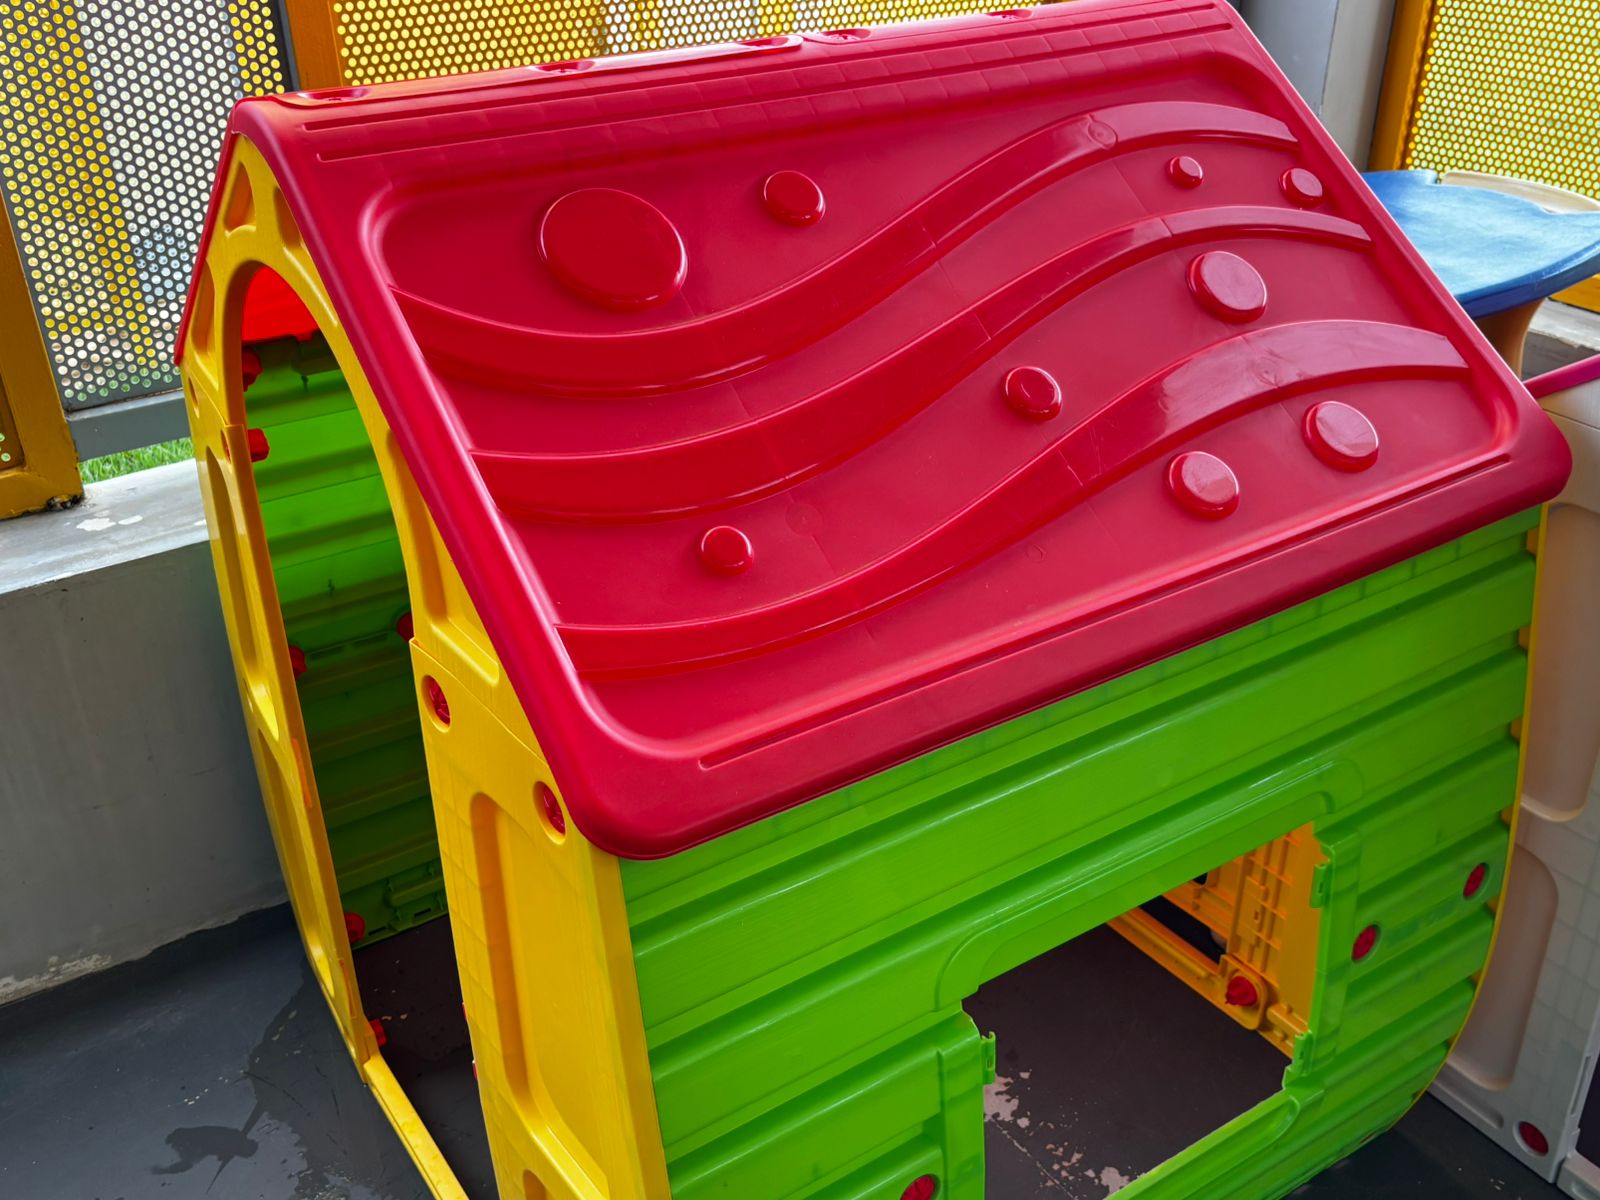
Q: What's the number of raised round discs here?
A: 9